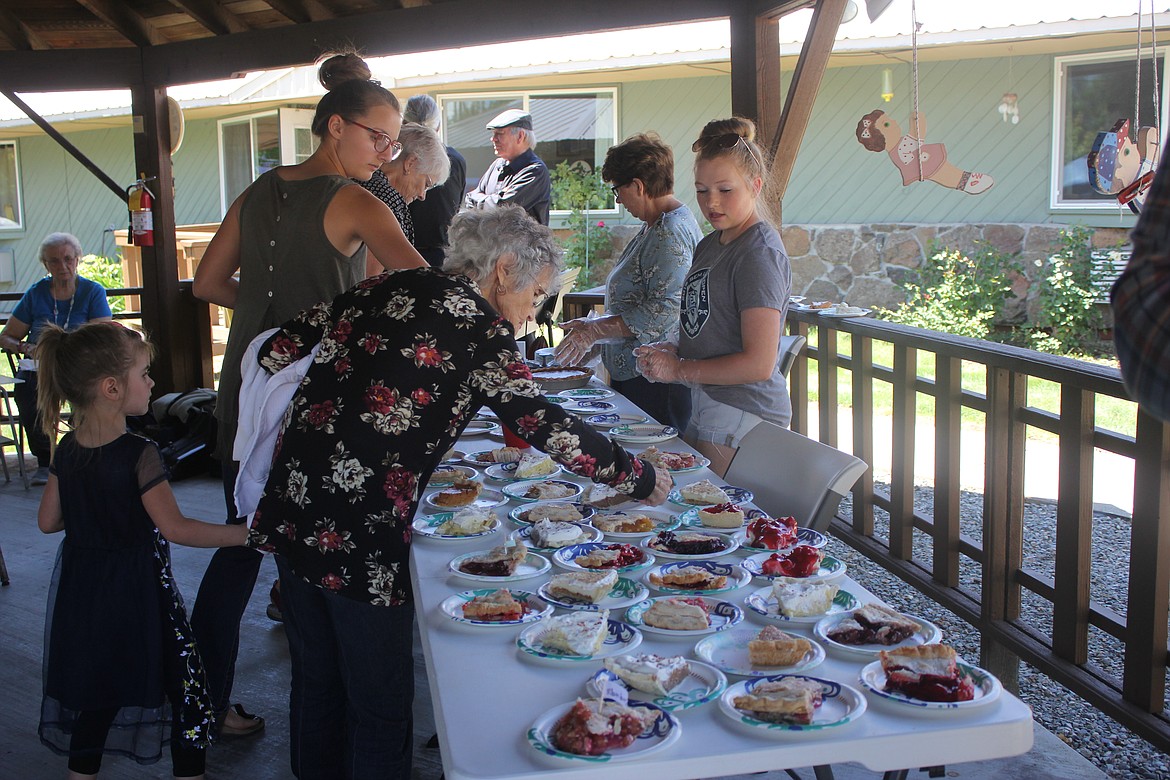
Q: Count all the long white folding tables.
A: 1